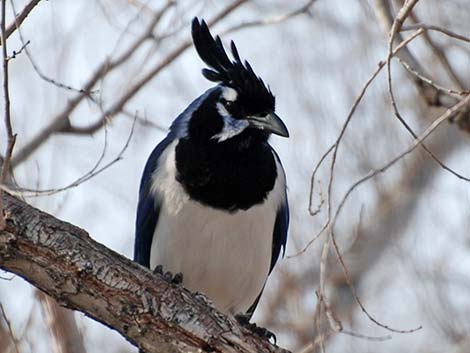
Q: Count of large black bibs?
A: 1